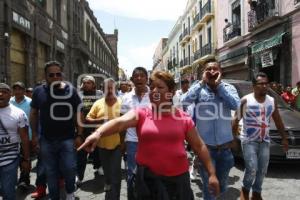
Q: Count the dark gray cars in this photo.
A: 1